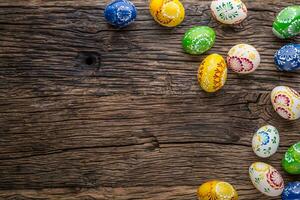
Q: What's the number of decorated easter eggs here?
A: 14